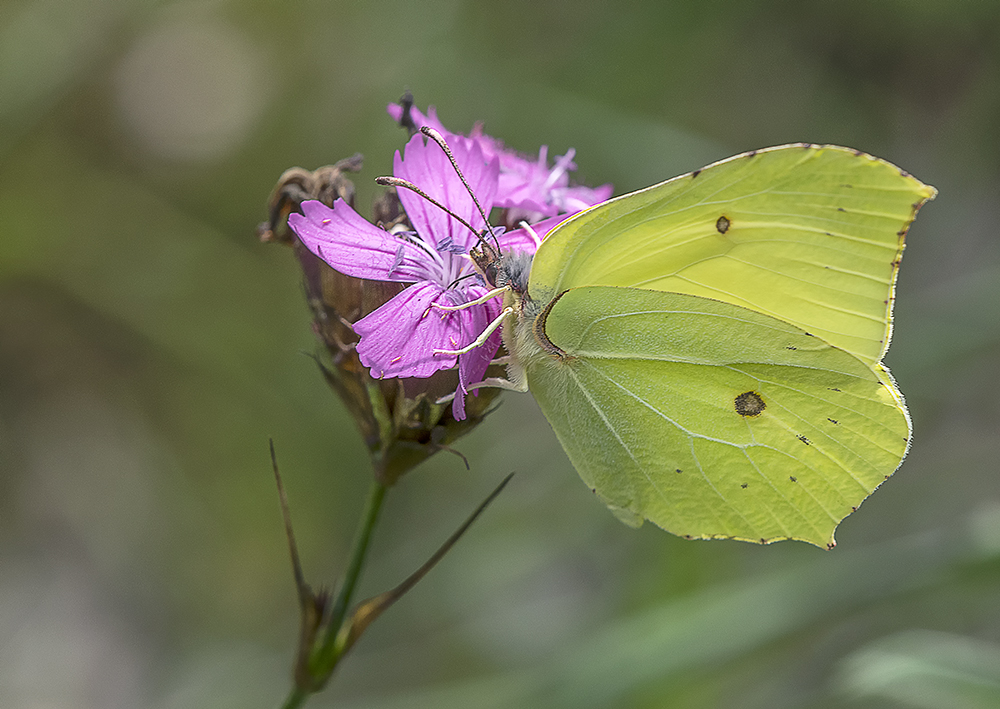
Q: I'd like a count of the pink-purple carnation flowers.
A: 2